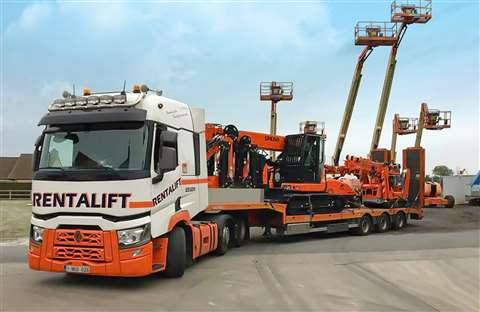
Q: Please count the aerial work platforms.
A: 6